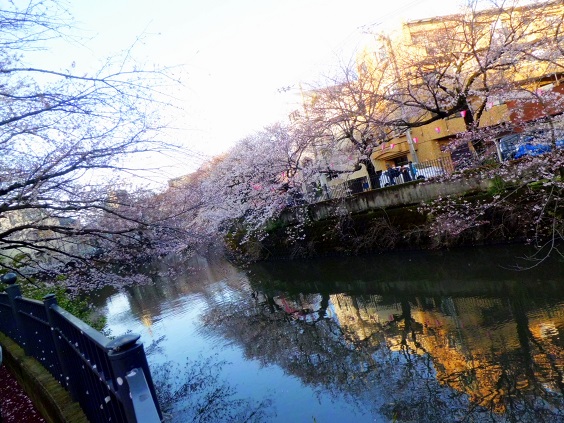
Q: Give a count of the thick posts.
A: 3